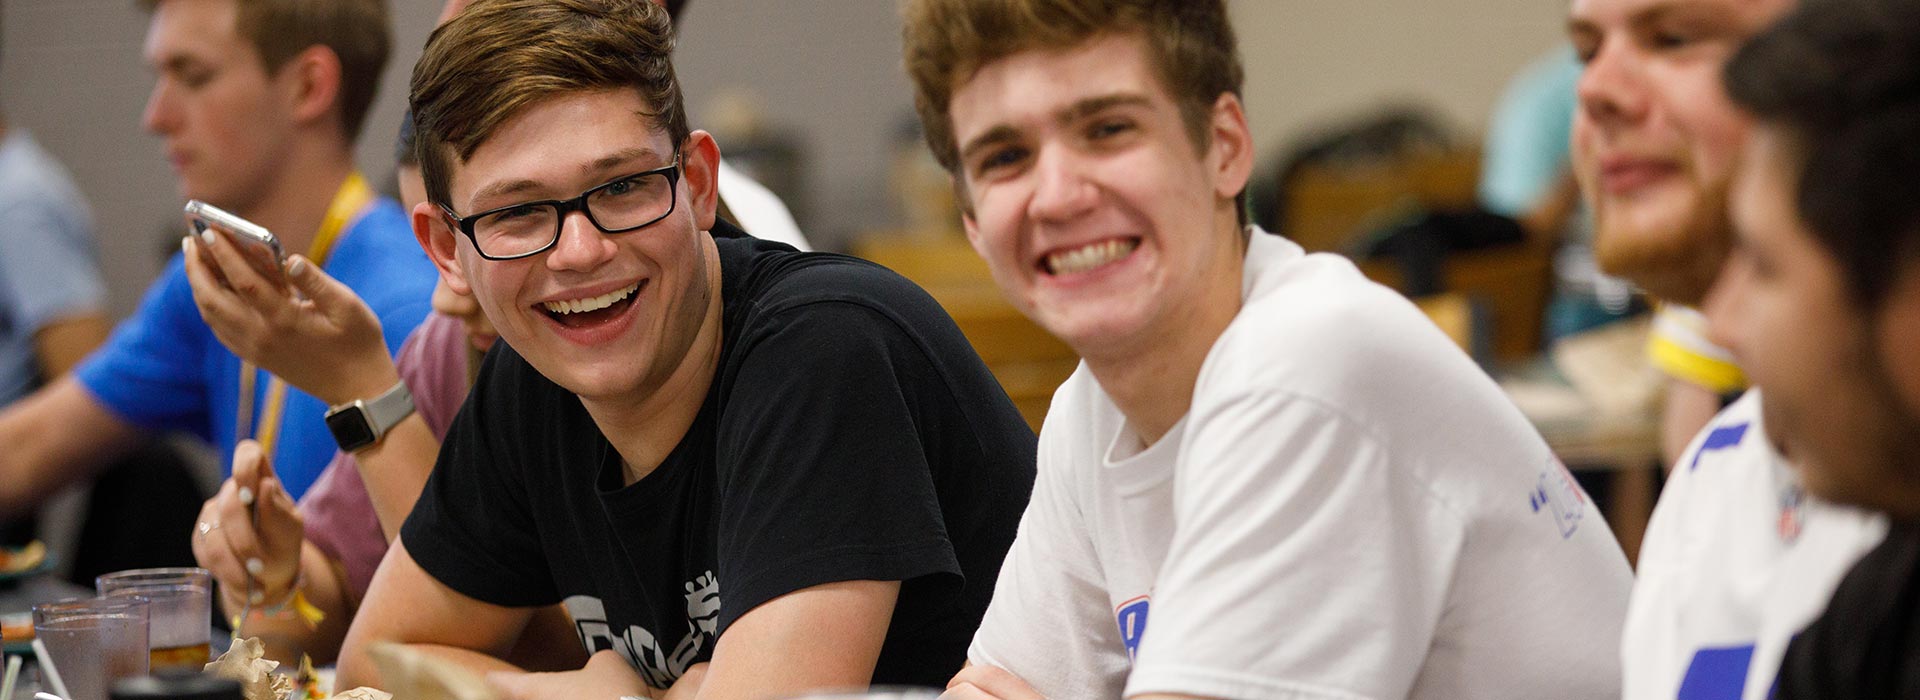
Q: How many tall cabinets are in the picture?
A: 0